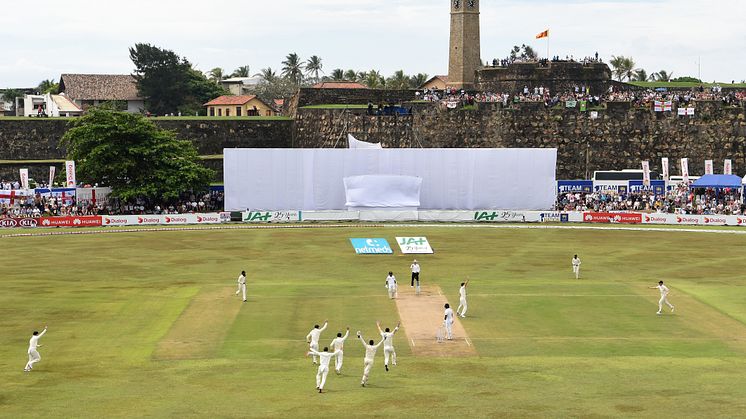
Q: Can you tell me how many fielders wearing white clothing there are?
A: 10